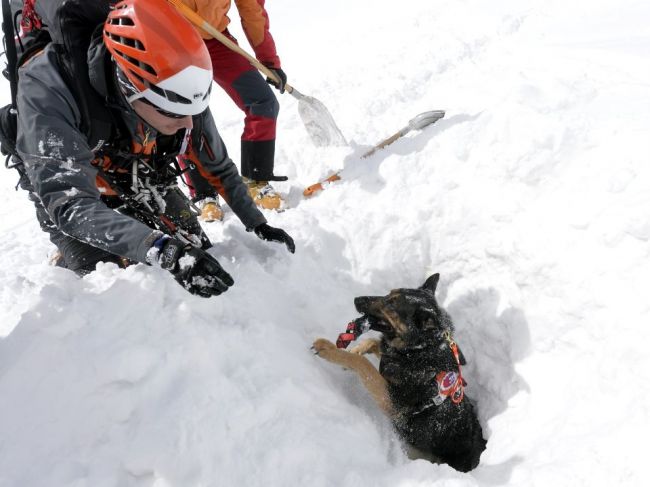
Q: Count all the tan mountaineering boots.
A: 2